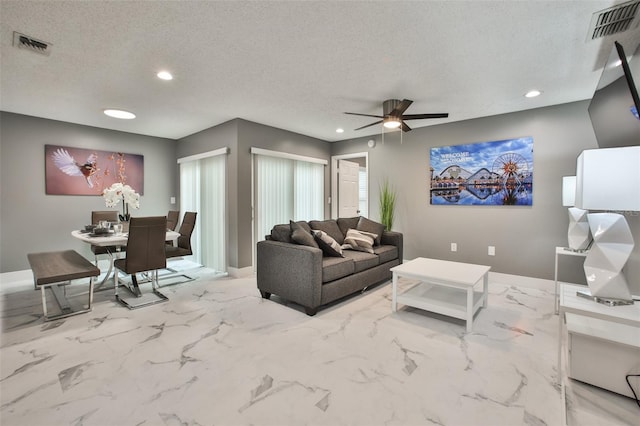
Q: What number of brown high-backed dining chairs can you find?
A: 4